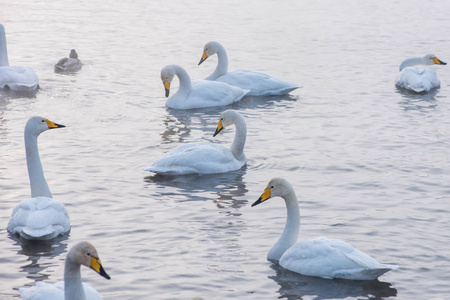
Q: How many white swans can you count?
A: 8